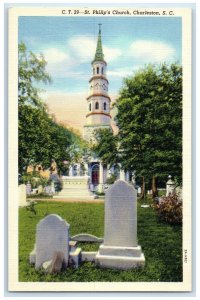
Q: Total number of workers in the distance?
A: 0